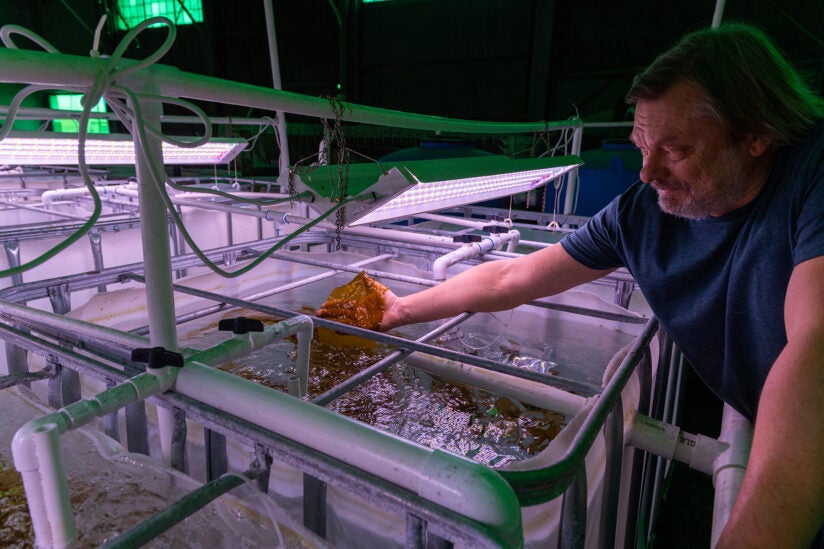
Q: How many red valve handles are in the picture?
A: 0